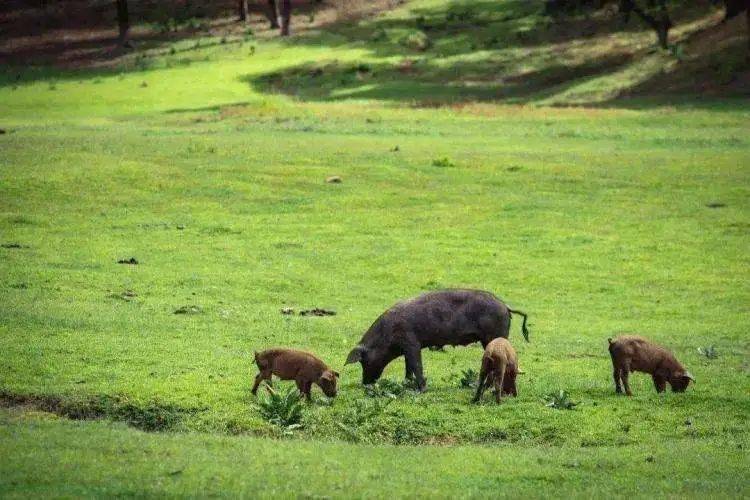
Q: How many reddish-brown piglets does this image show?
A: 3